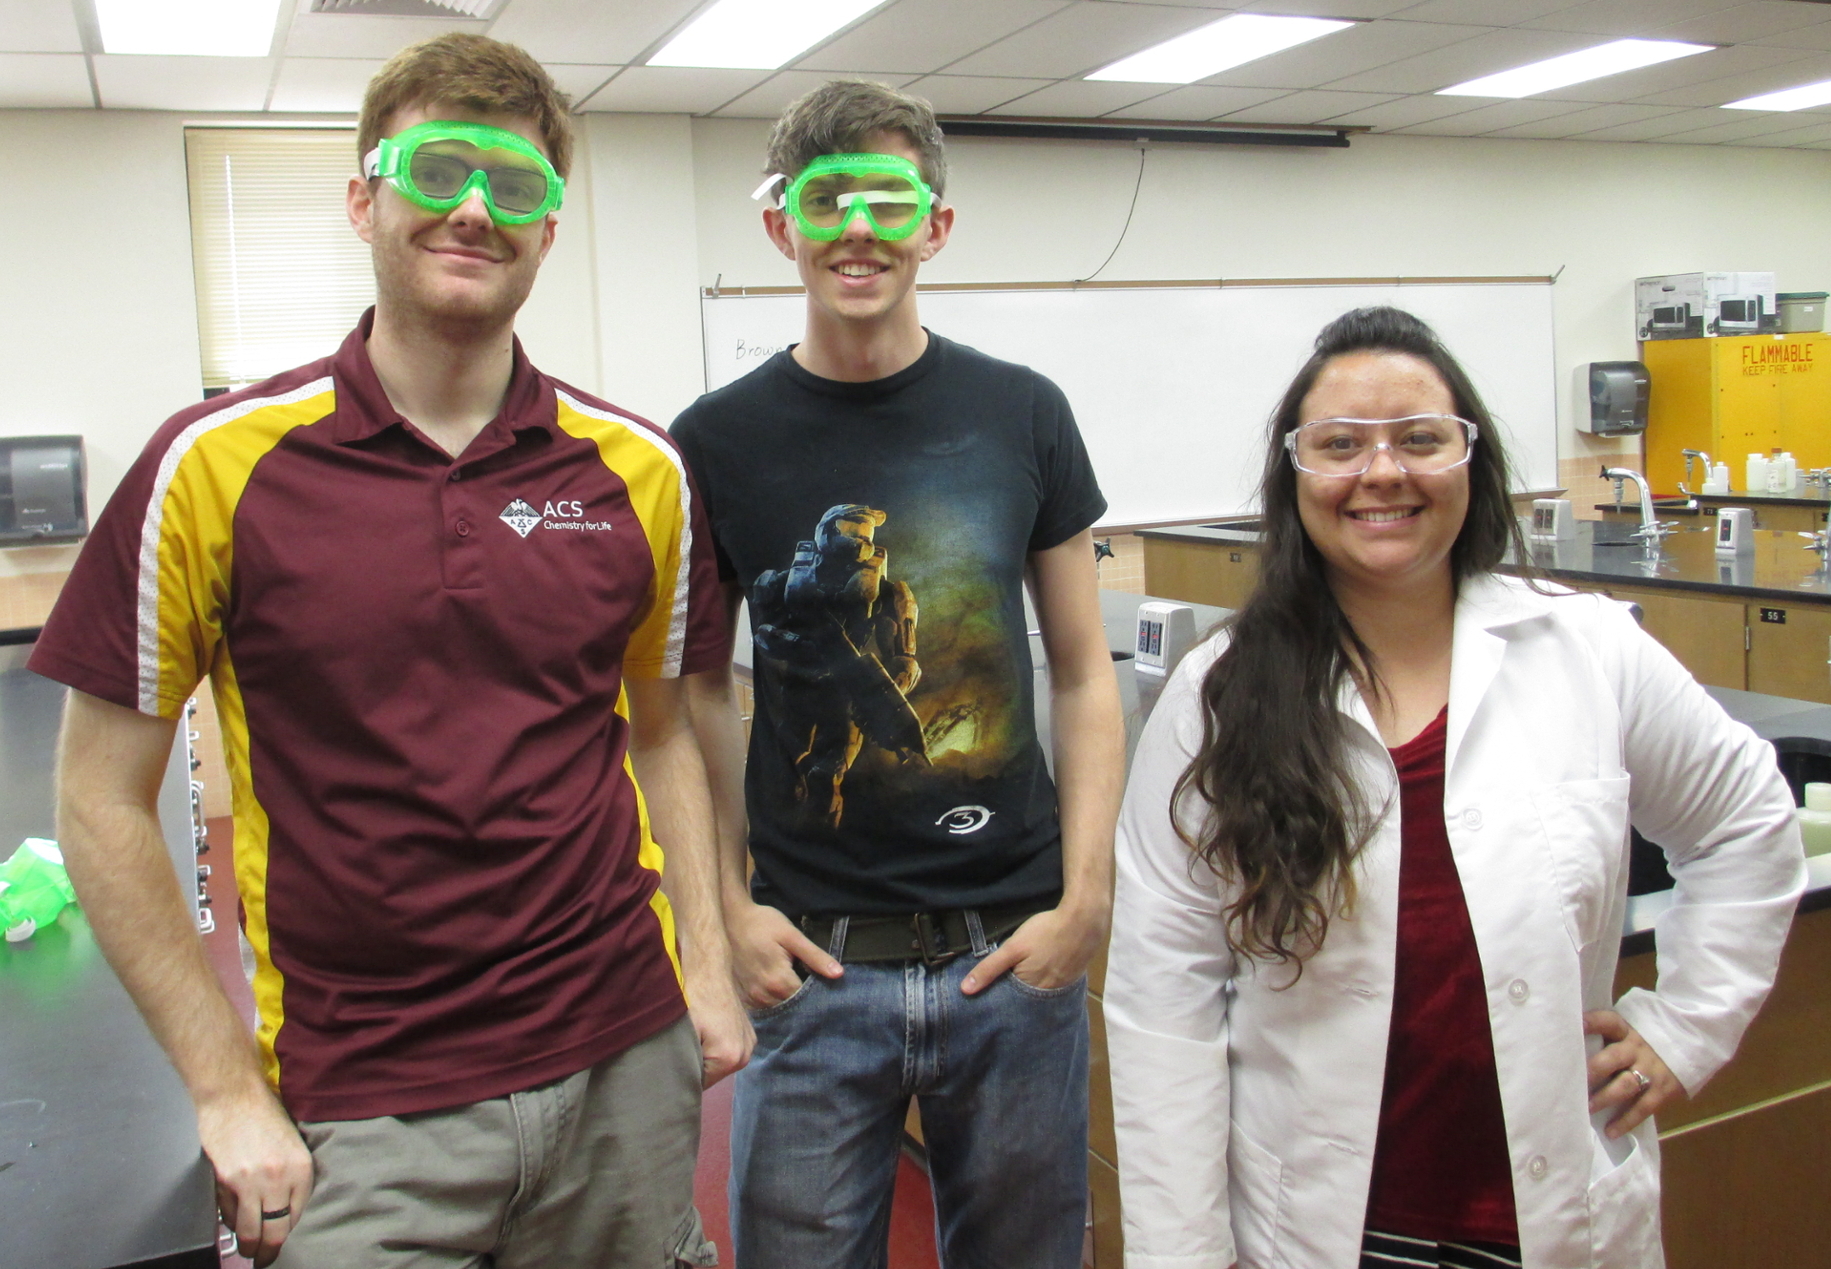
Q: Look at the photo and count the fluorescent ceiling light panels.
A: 5